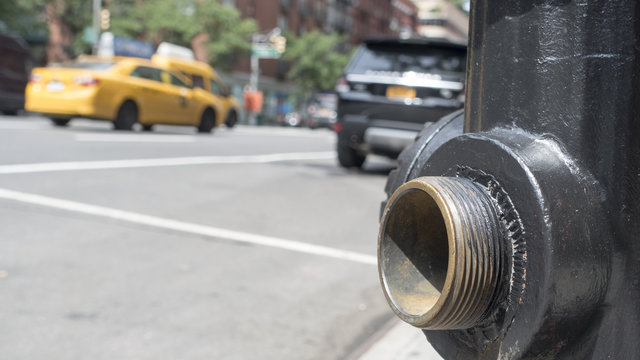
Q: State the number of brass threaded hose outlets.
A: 1